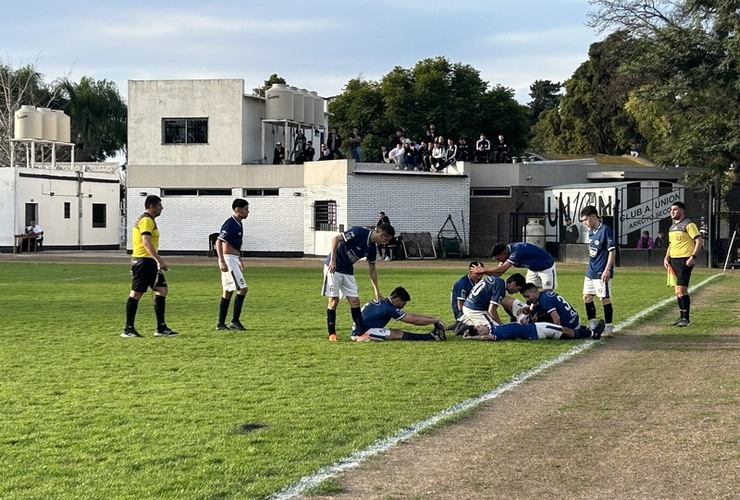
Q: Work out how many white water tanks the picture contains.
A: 7